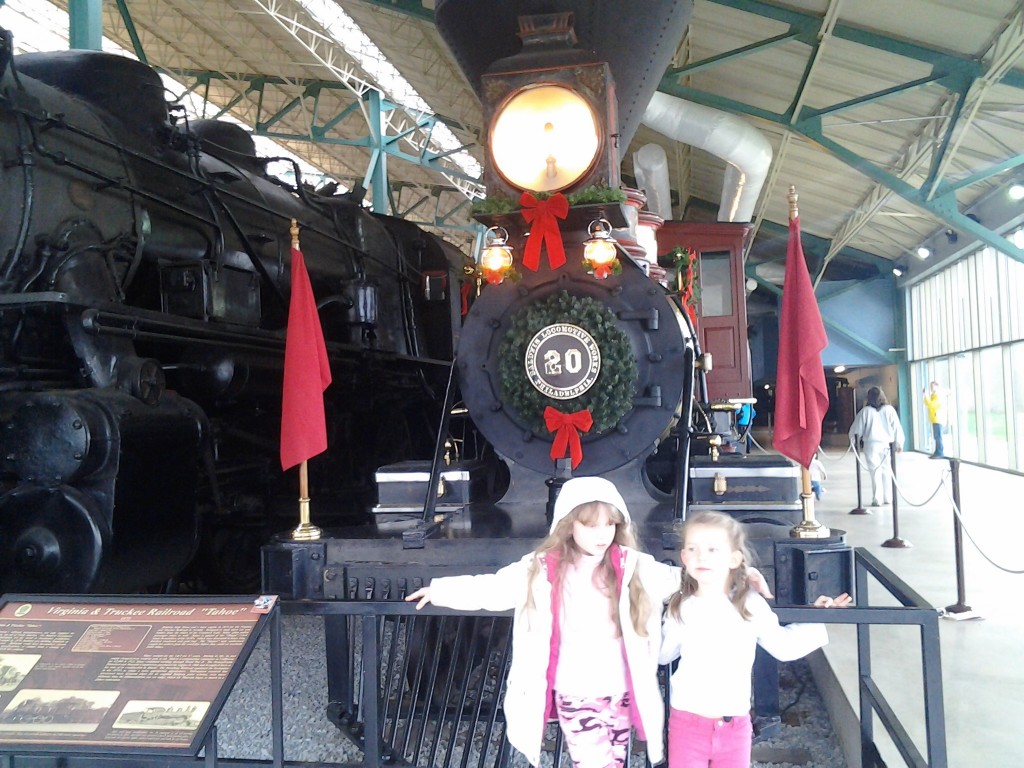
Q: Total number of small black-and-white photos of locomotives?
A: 3